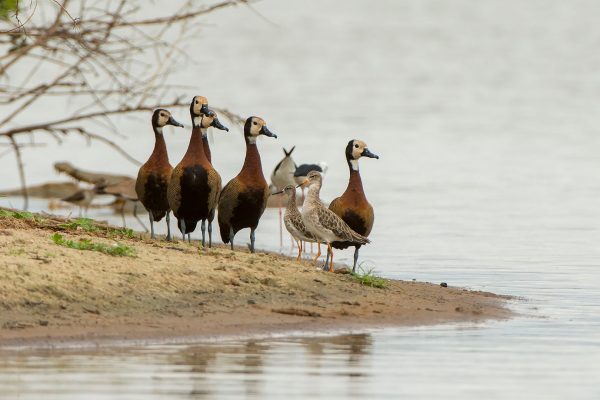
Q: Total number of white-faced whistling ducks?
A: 5